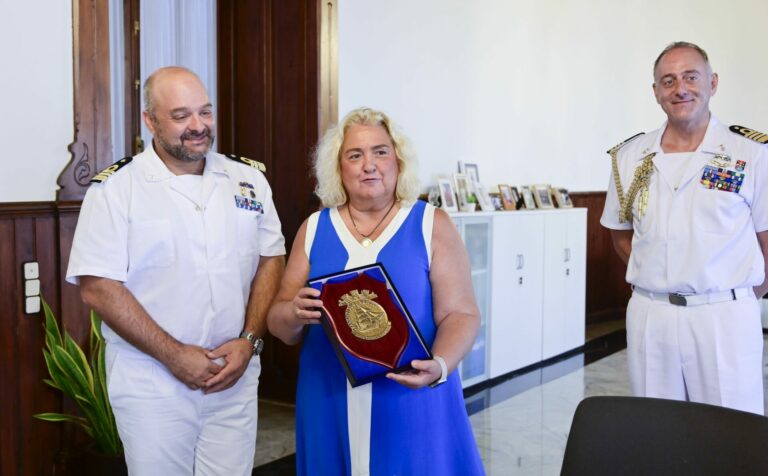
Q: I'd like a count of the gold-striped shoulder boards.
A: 4